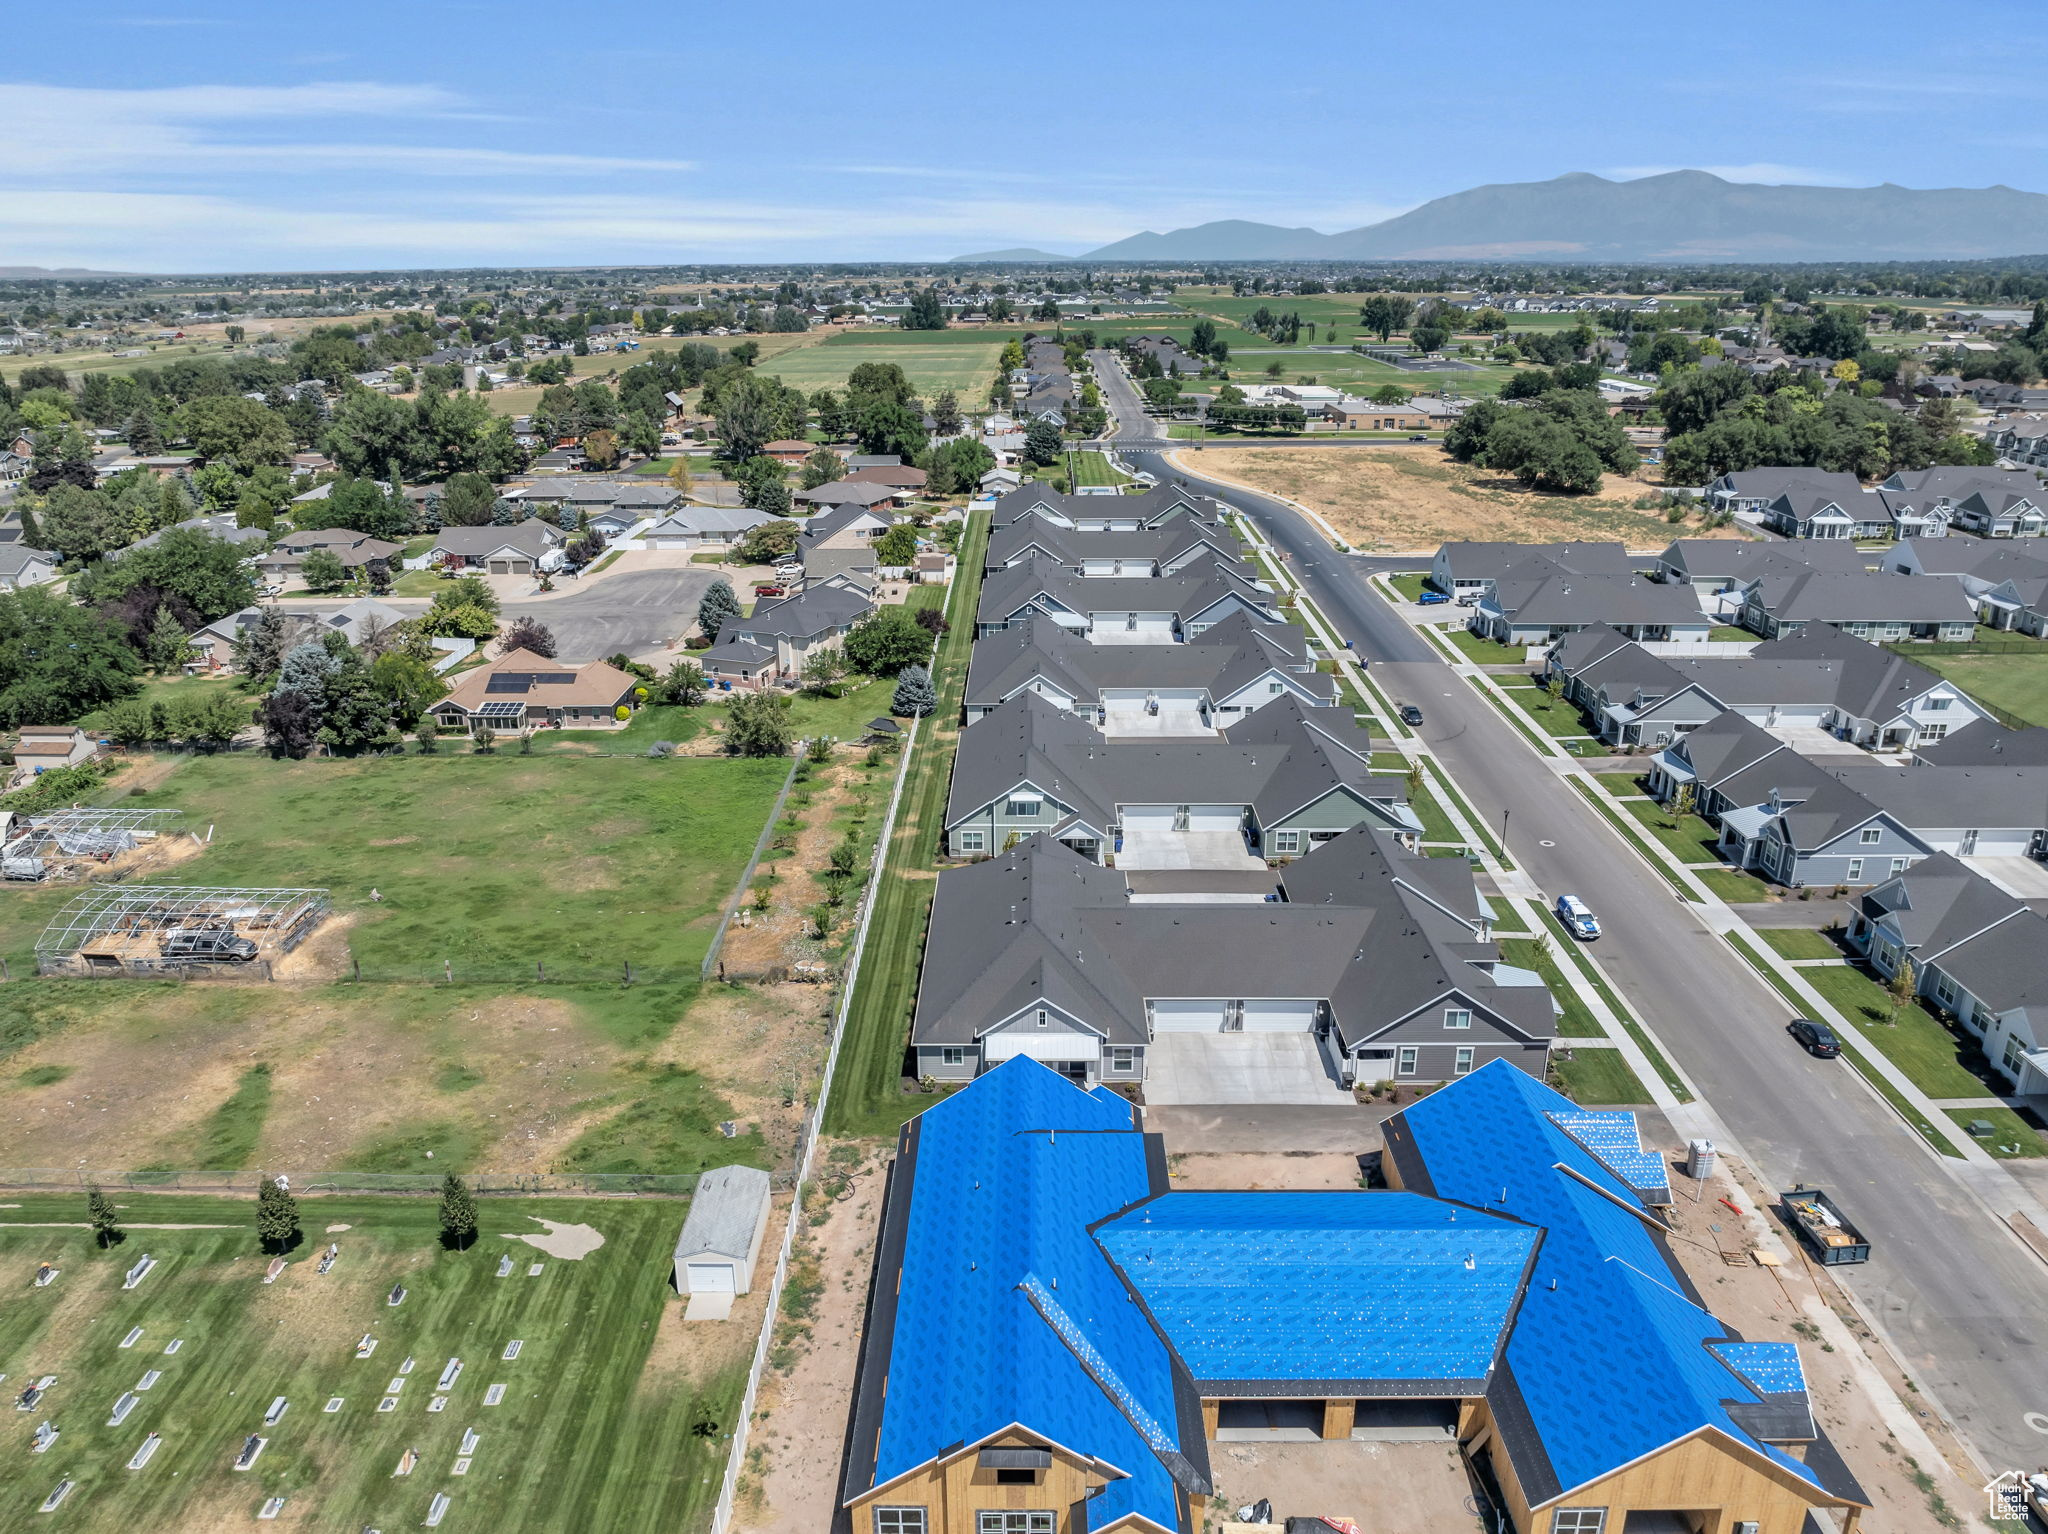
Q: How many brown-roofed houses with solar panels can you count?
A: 1